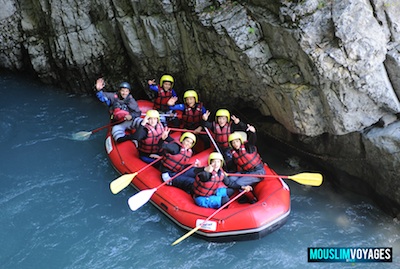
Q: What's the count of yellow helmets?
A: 7